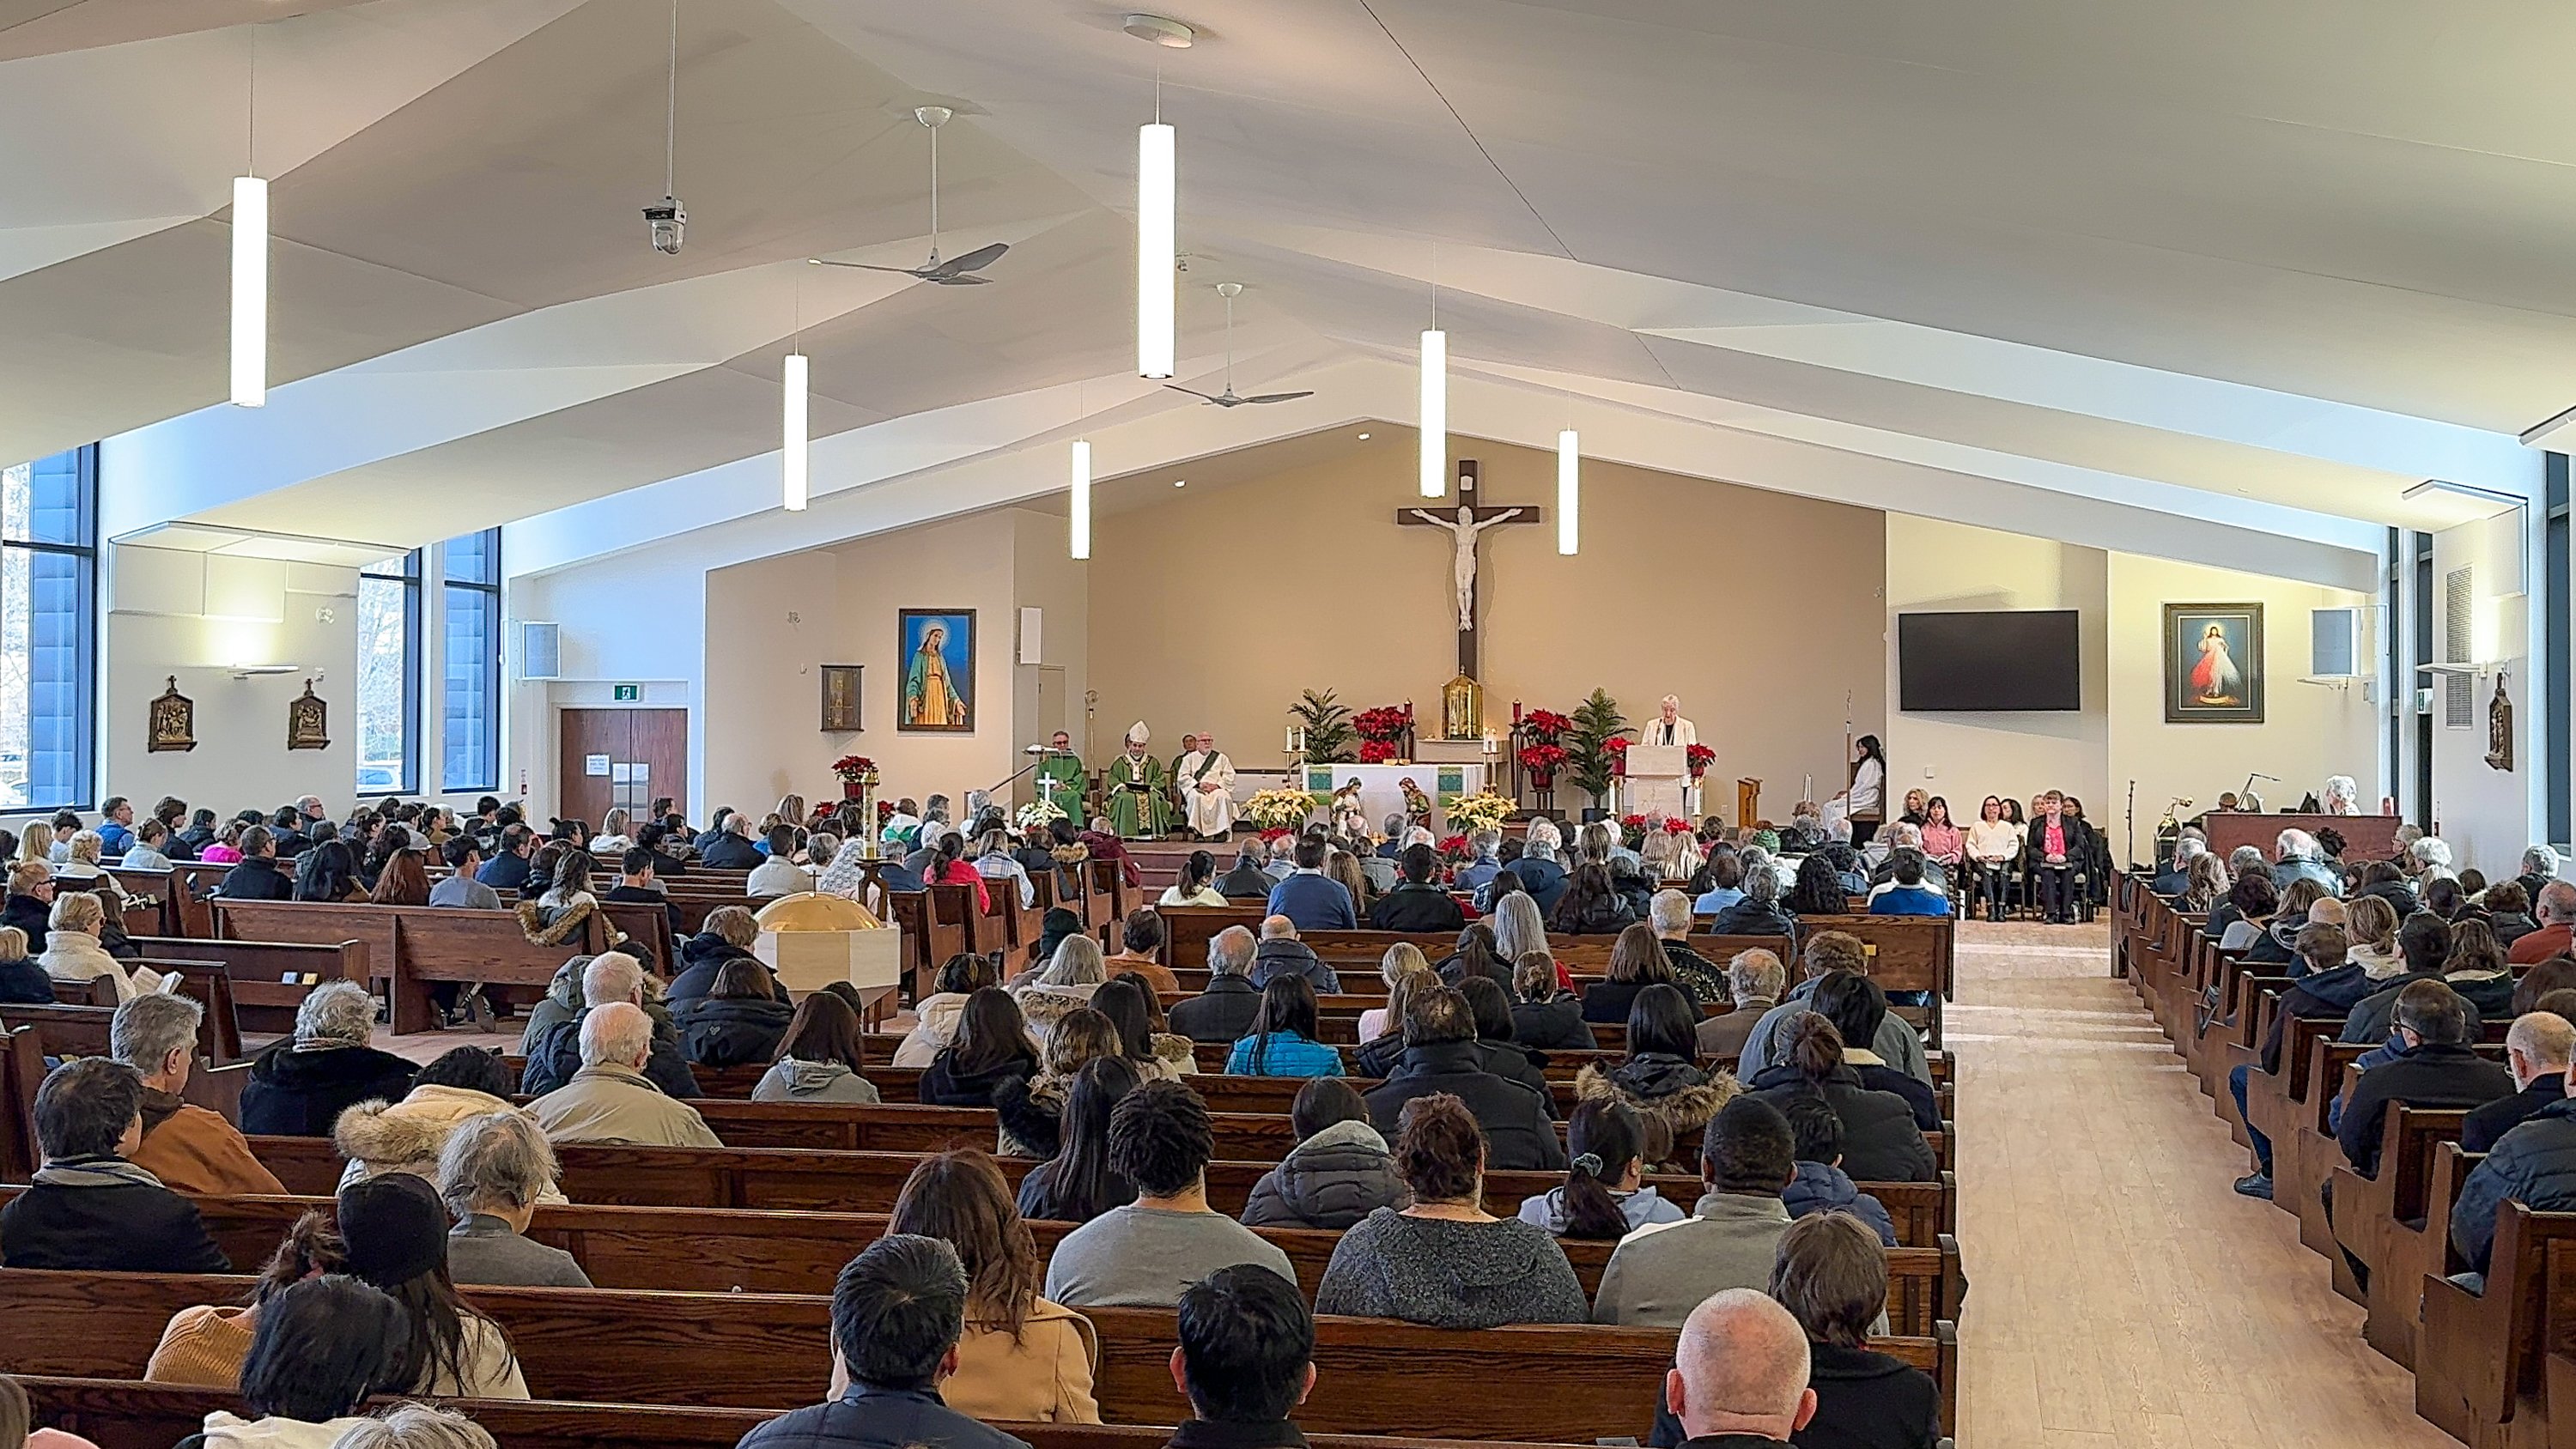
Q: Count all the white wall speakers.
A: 3